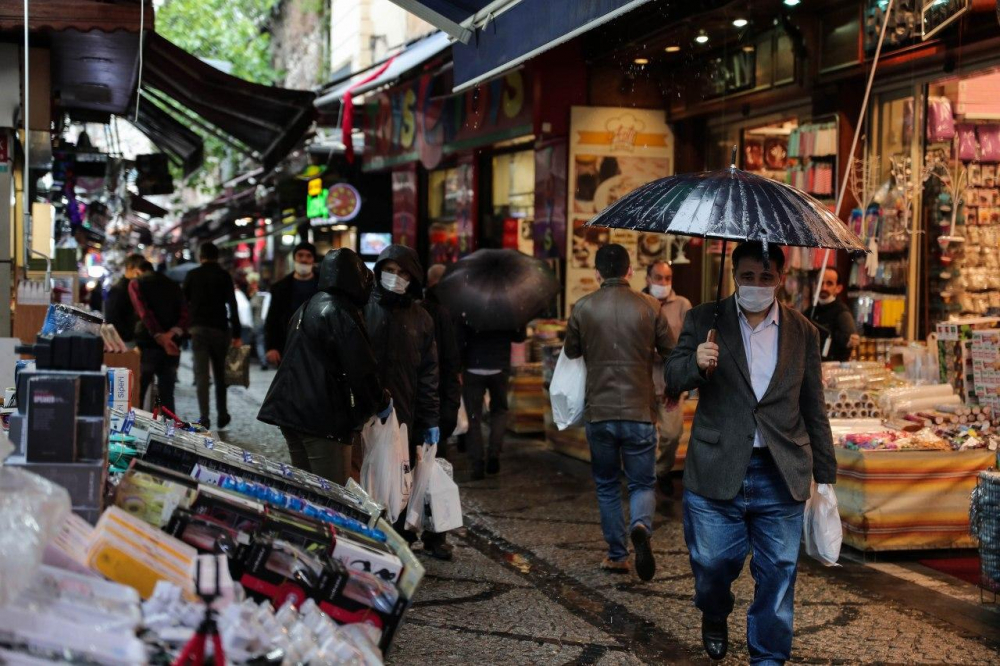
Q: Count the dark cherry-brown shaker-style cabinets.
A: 0